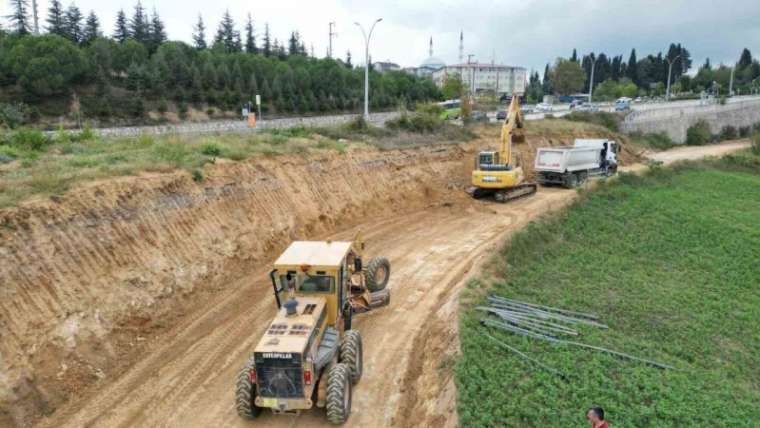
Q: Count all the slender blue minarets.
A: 2